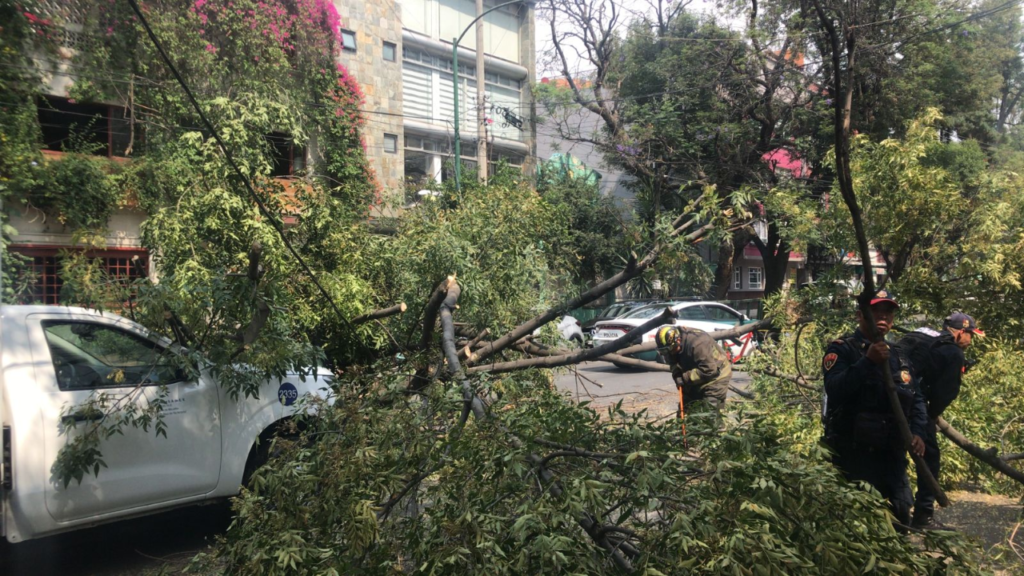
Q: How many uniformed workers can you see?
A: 3